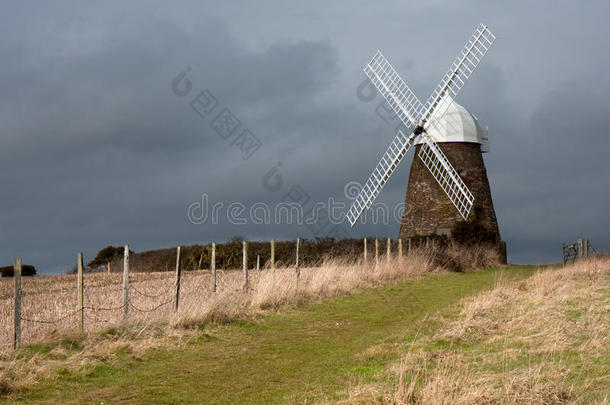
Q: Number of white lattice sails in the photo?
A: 4